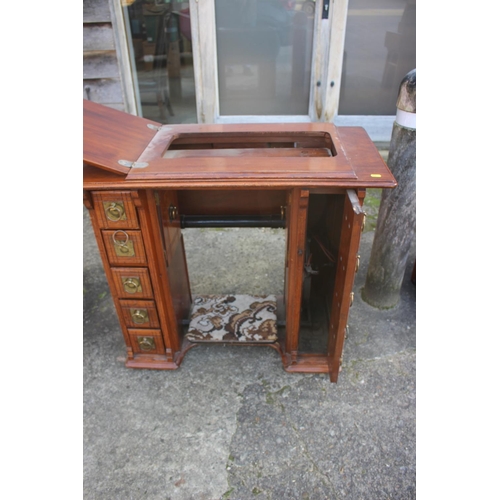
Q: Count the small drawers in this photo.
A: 5